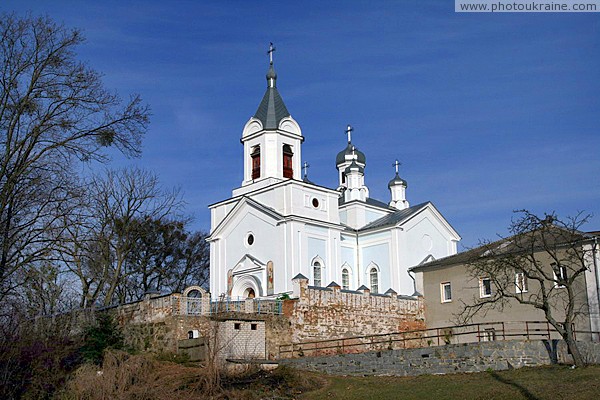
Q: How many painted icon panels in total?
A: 2